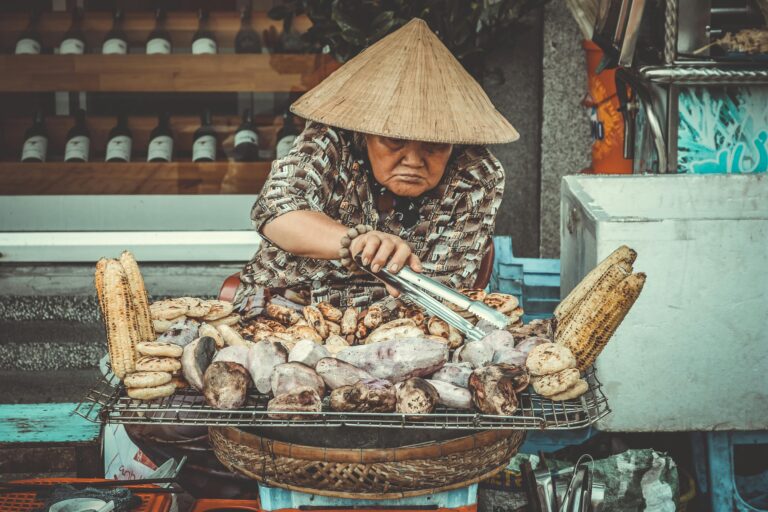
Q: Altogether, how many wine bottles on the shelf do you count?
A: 13